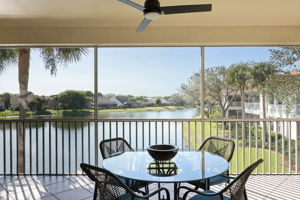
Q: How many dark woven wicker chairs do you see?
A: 4